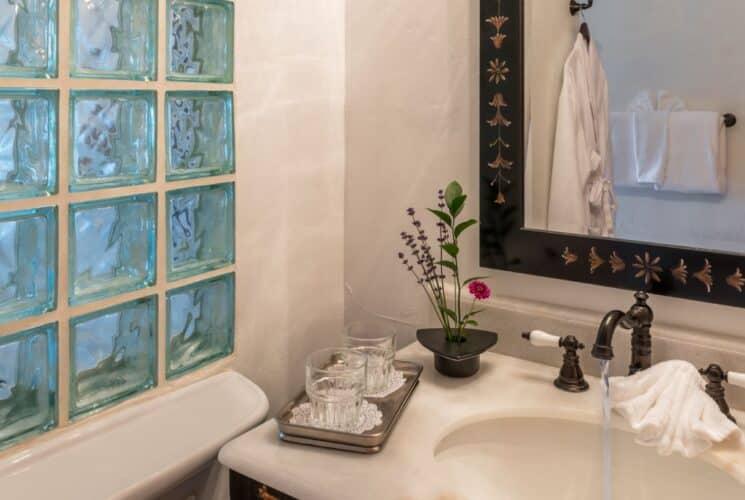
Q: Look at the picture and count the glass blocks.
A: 12